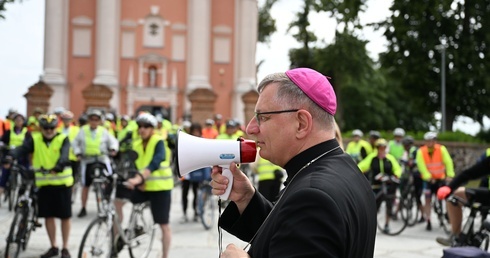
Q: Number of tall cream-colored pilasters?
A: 4